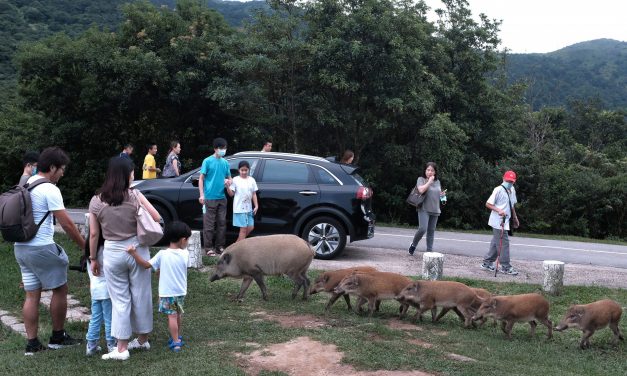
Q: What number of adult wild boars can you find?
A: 1